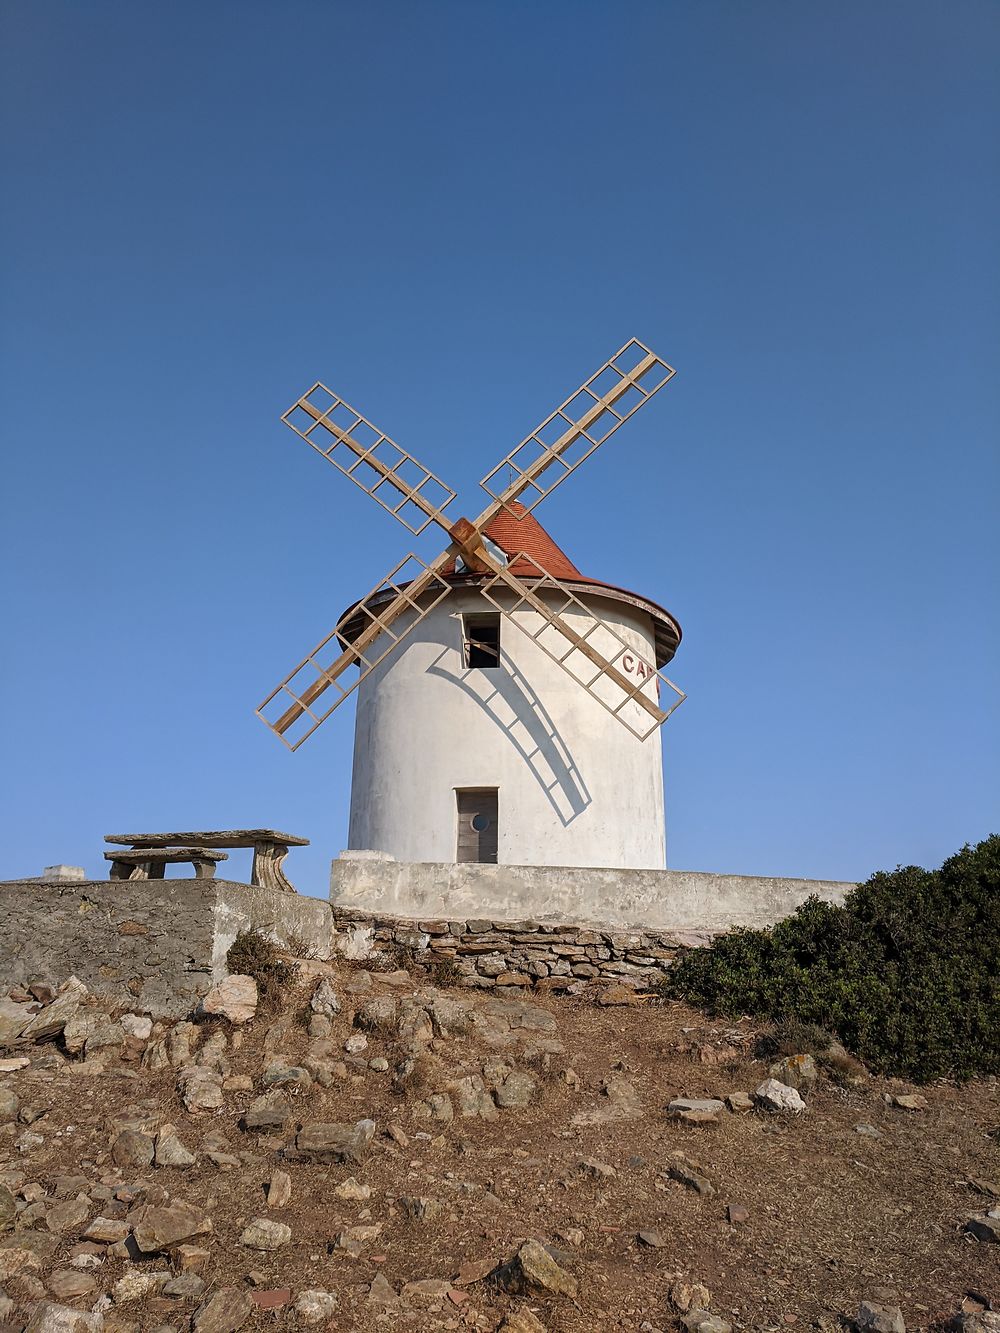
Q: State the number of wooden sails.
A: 4